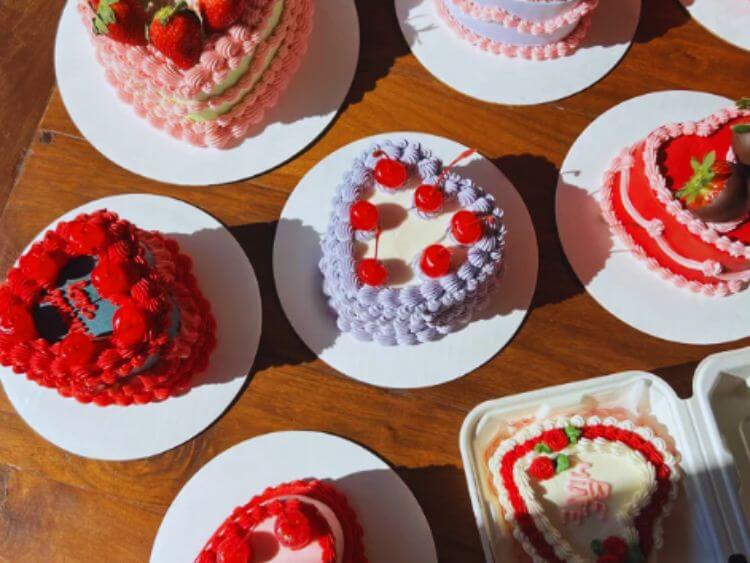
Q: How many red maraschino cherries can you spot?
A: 14